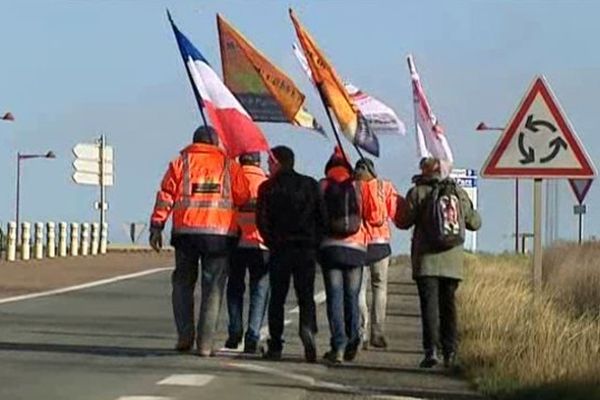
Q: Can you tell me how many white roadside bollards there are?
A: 9